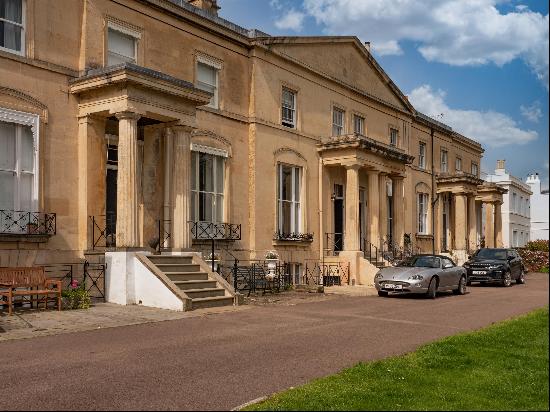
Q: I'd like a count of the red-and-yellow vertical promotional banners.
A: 0